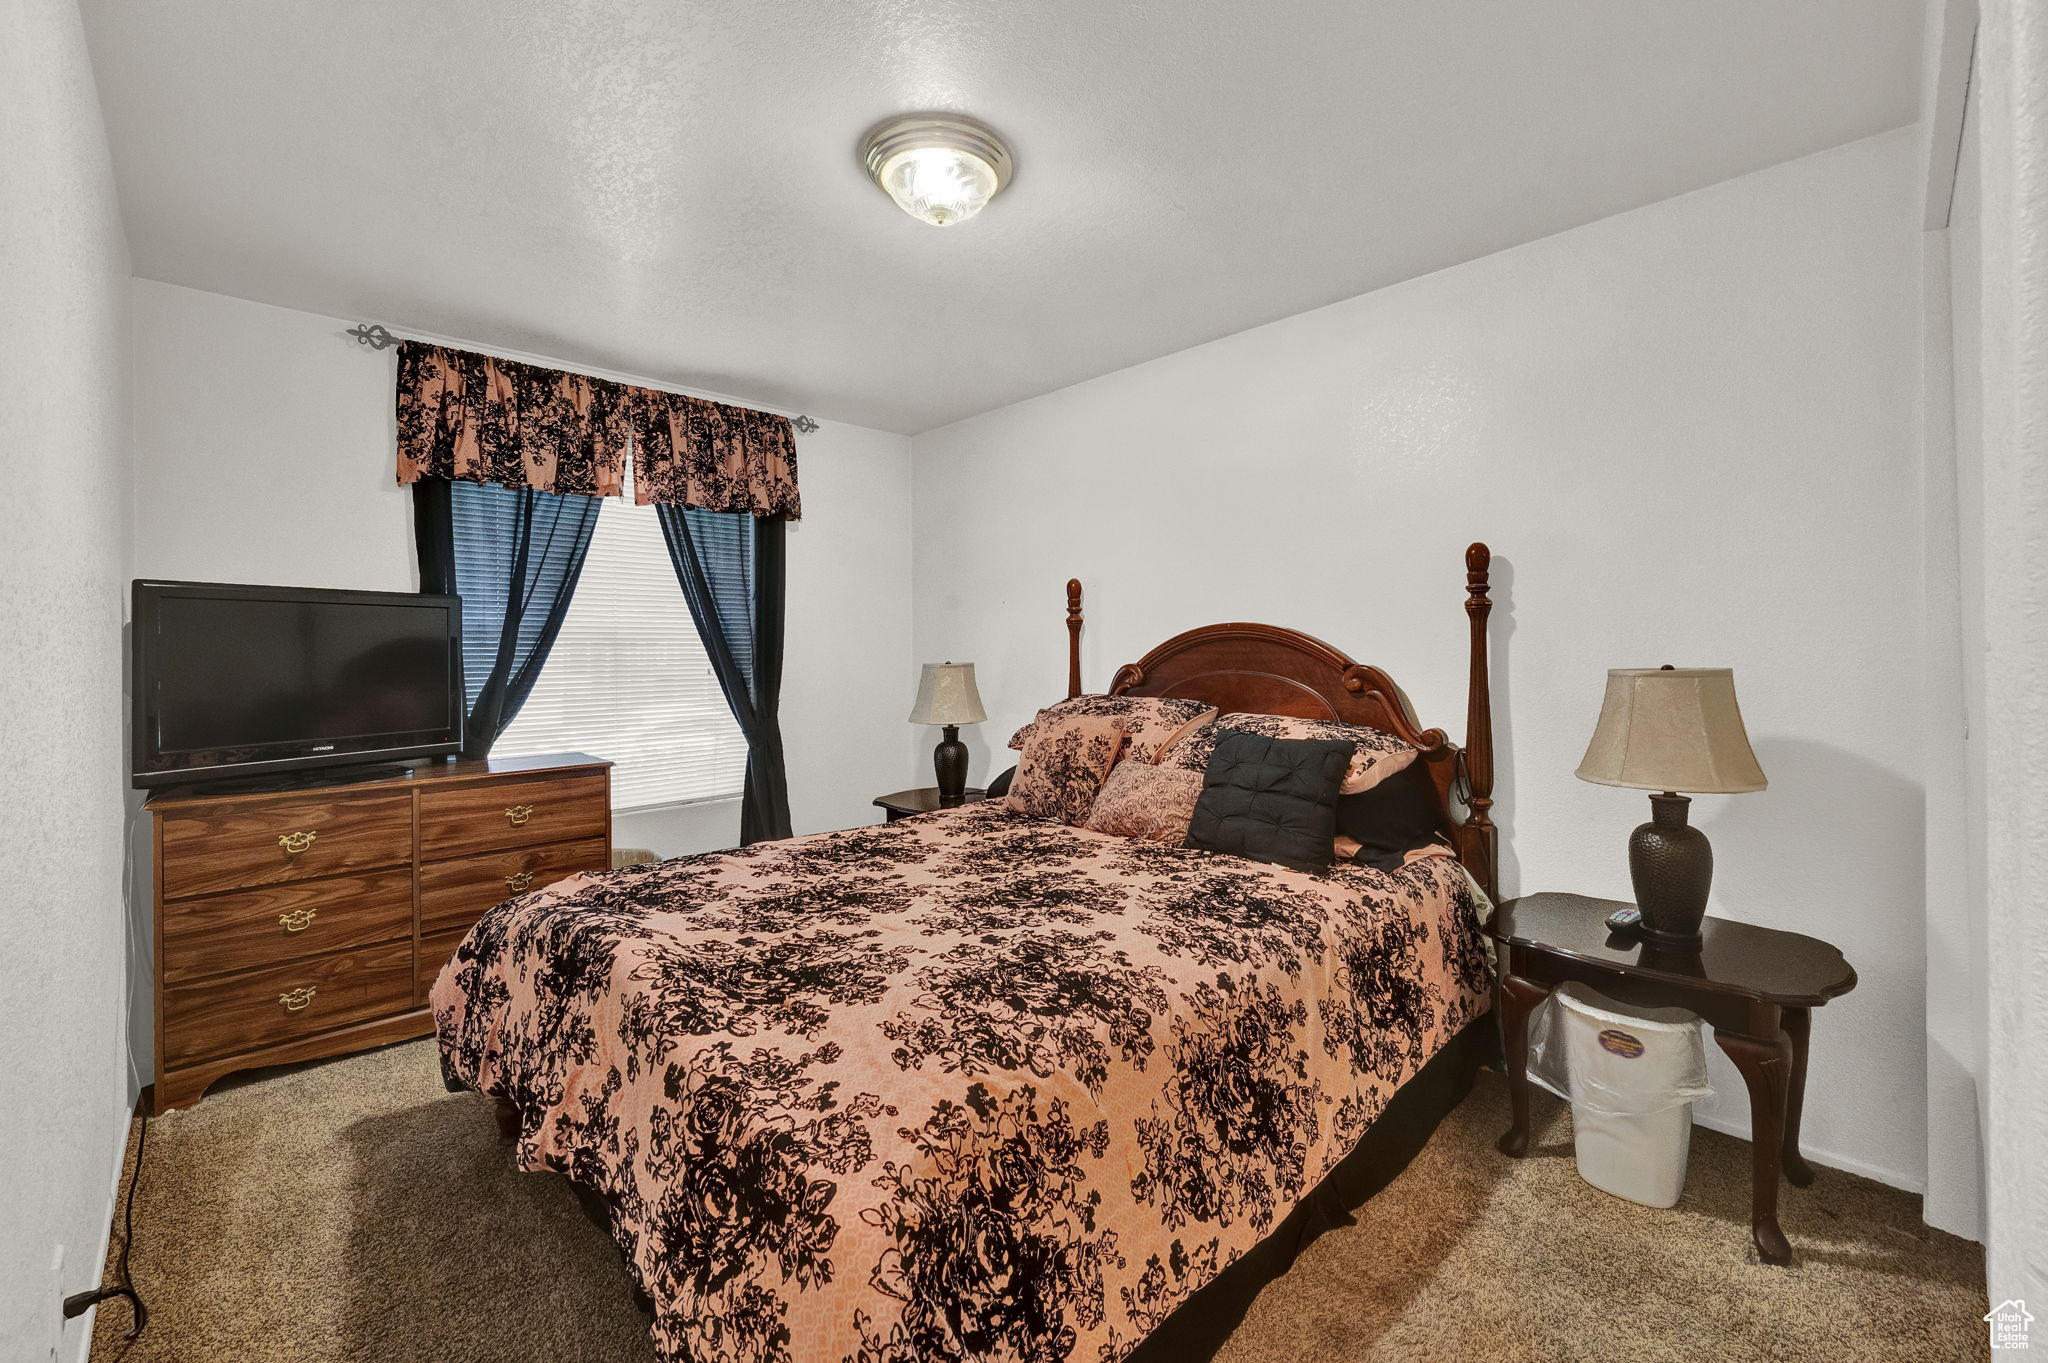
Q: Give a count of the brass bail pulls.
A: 5